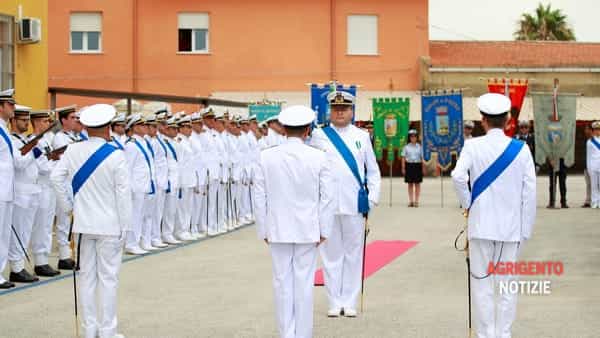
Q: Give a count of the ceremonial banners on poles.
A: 6